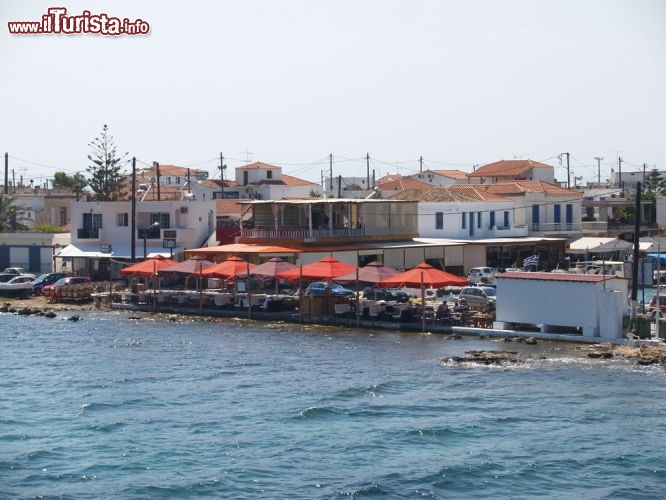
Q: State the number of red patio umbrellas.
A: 4